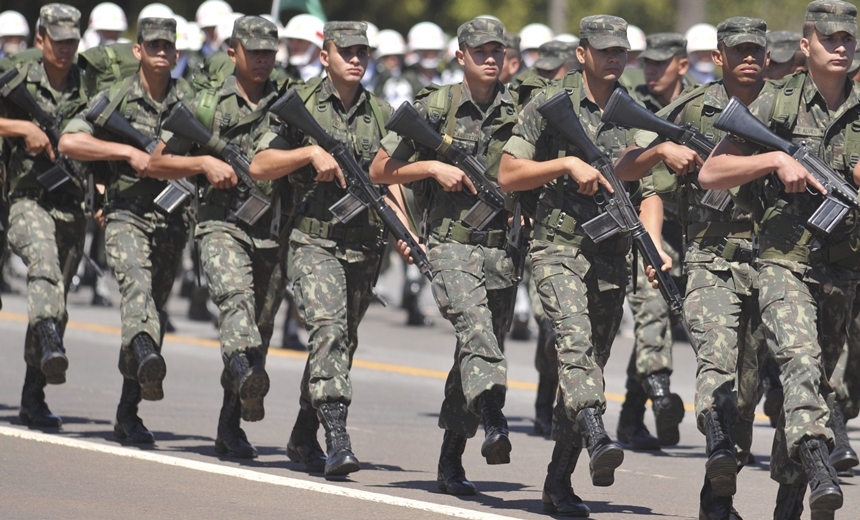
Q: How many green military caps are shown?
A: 13